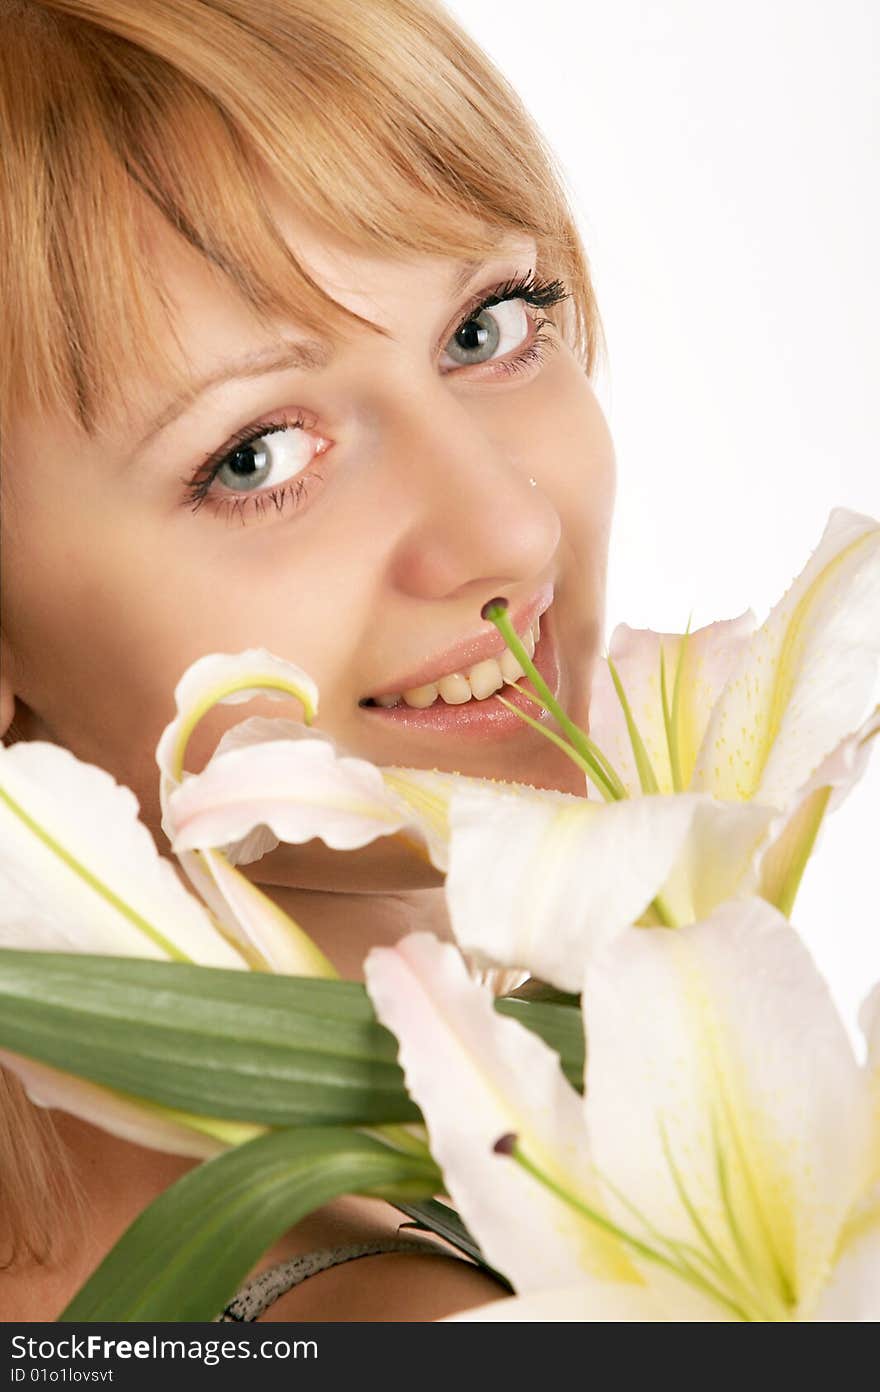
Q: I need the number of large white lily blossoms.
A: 3